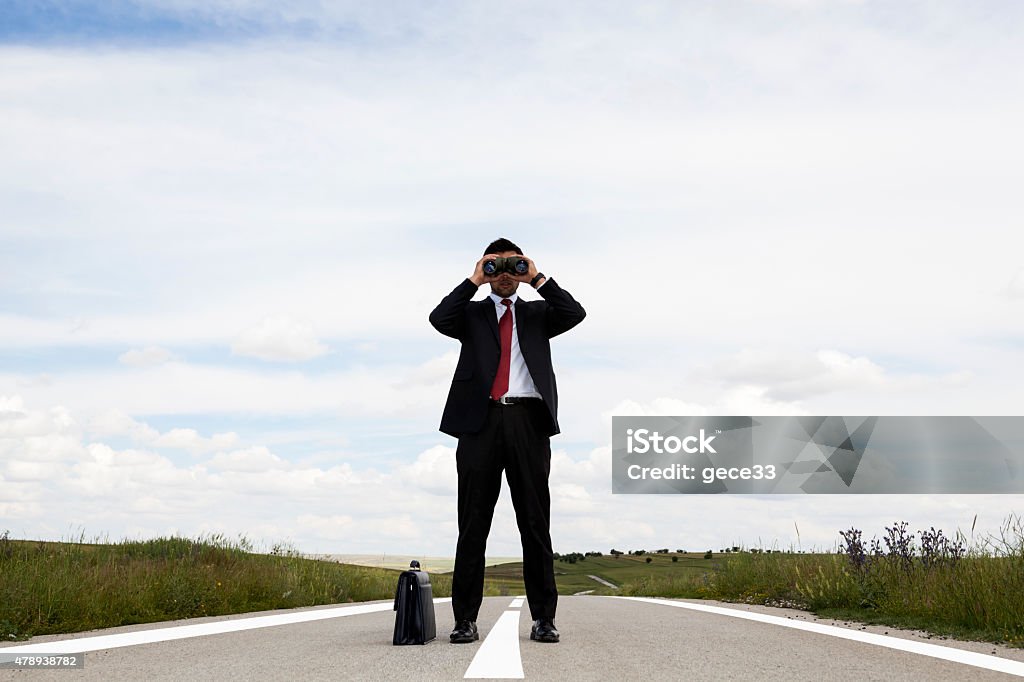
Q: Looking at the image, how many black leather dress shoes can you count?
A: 2